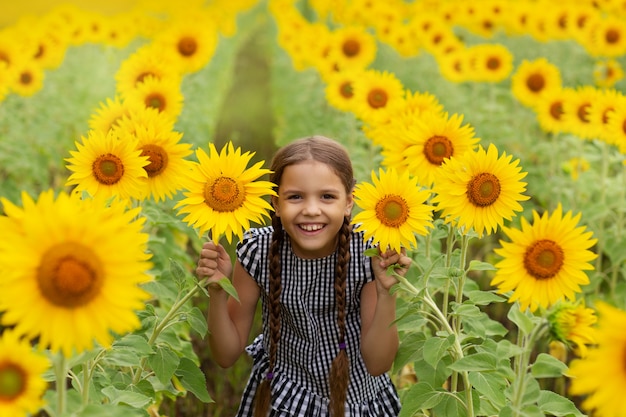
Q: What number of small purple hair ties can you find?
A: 2